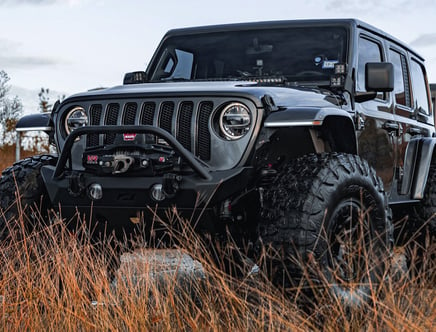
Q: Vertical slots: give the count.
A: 7